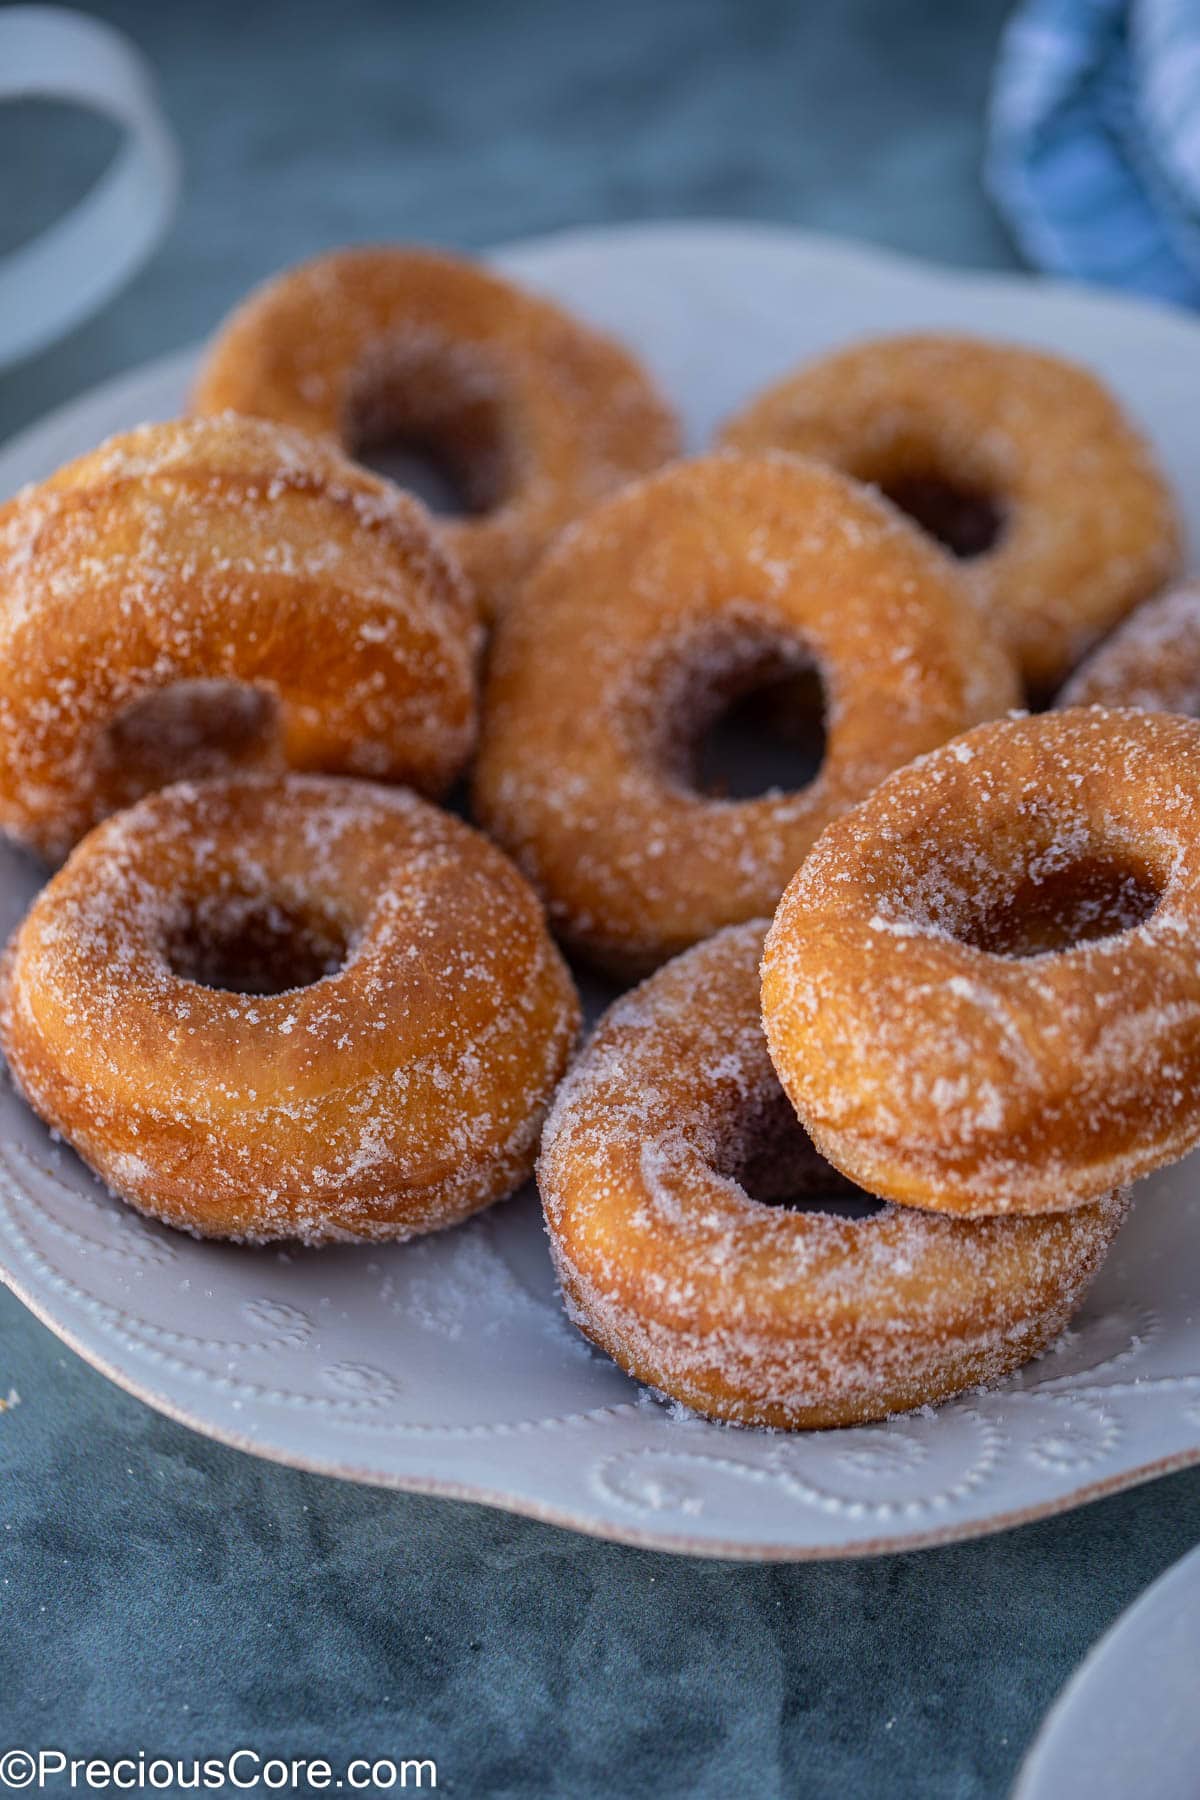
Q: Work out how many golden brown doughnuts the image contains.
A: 8